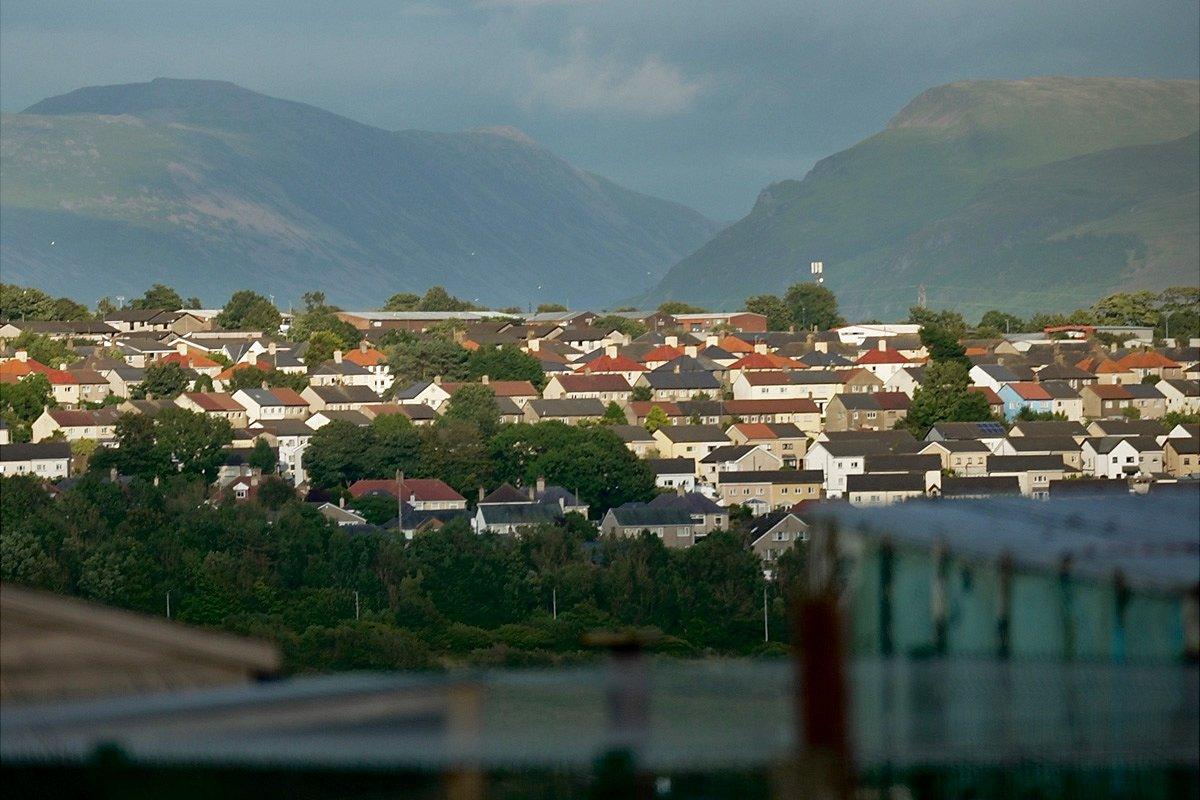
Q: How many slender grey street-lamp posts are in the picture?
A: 4